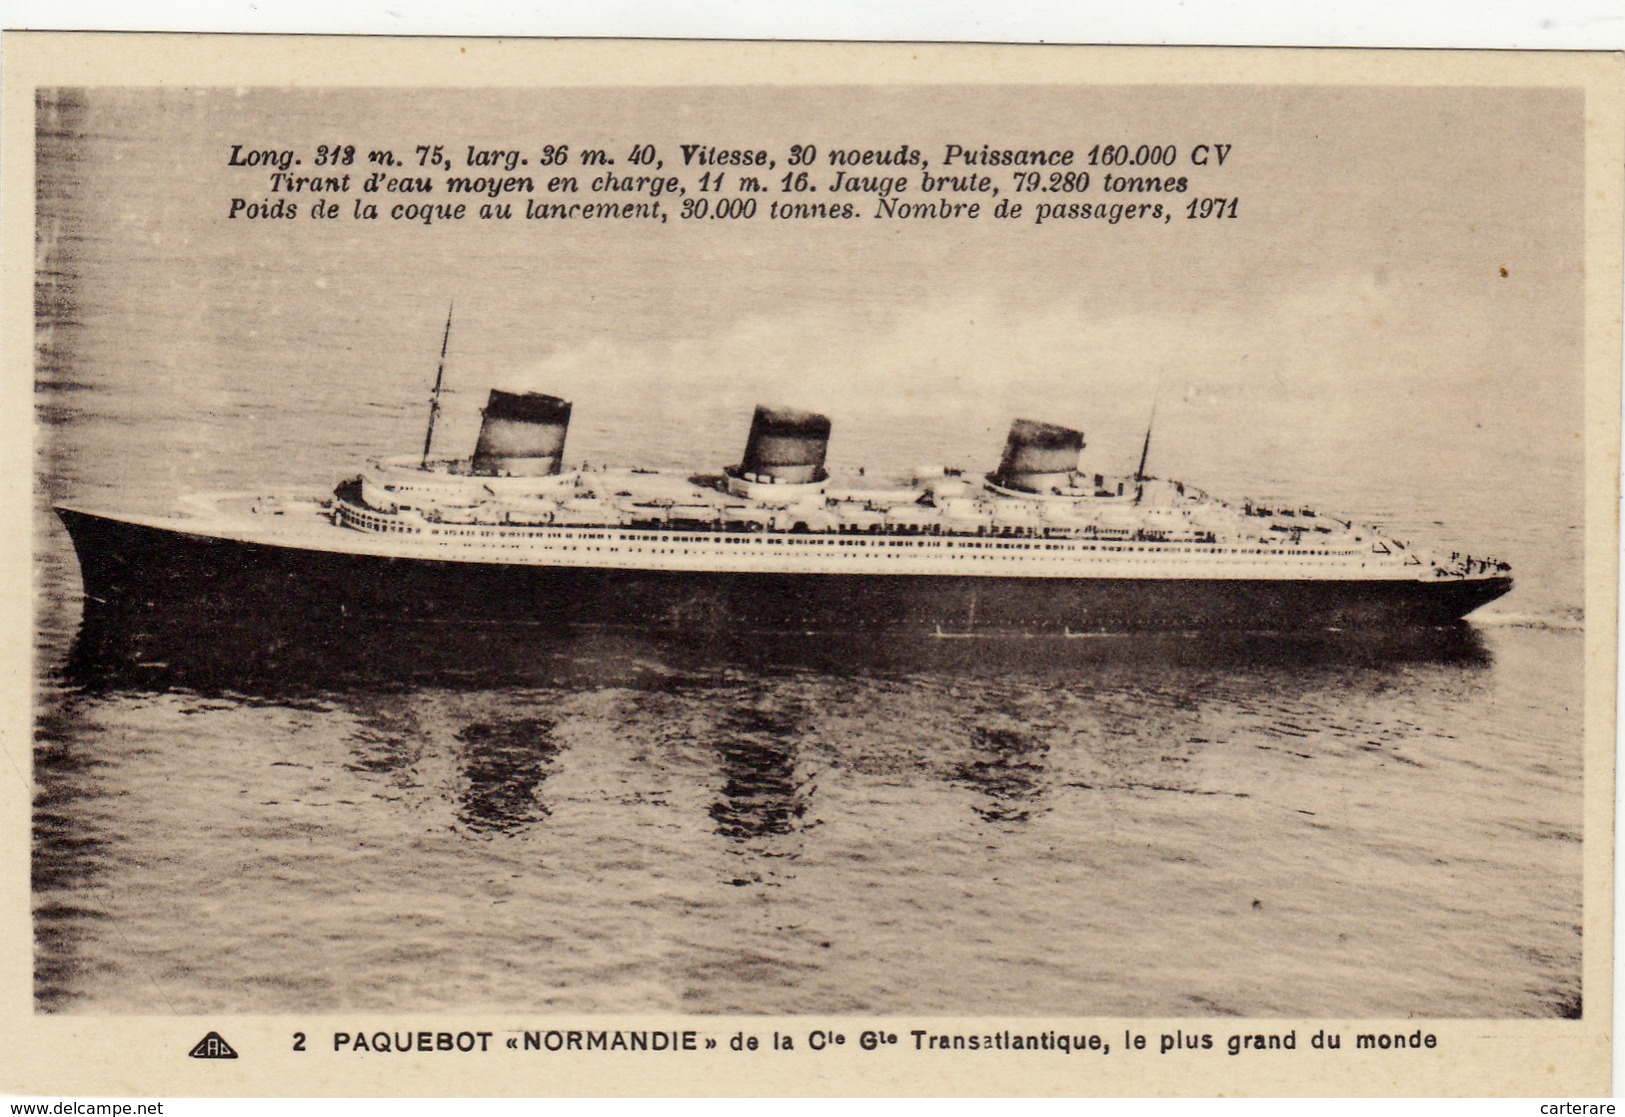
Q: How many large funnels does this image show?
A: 3